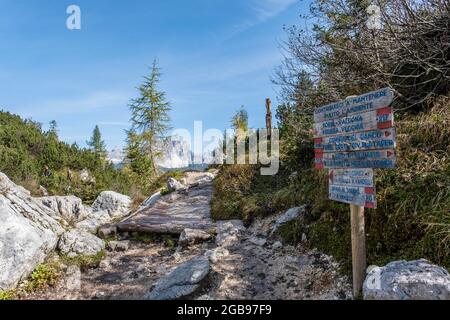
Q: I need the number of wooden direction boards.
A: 6